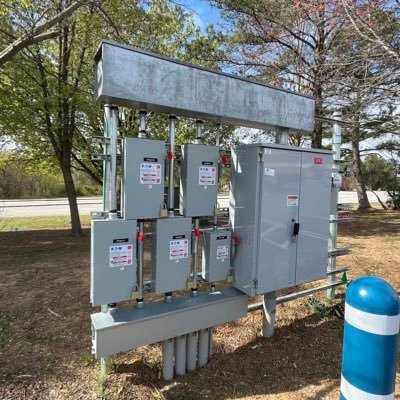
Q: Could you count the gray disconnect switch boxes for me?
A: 5